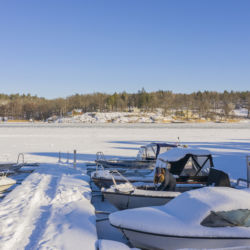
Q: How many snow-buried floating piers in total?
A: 1